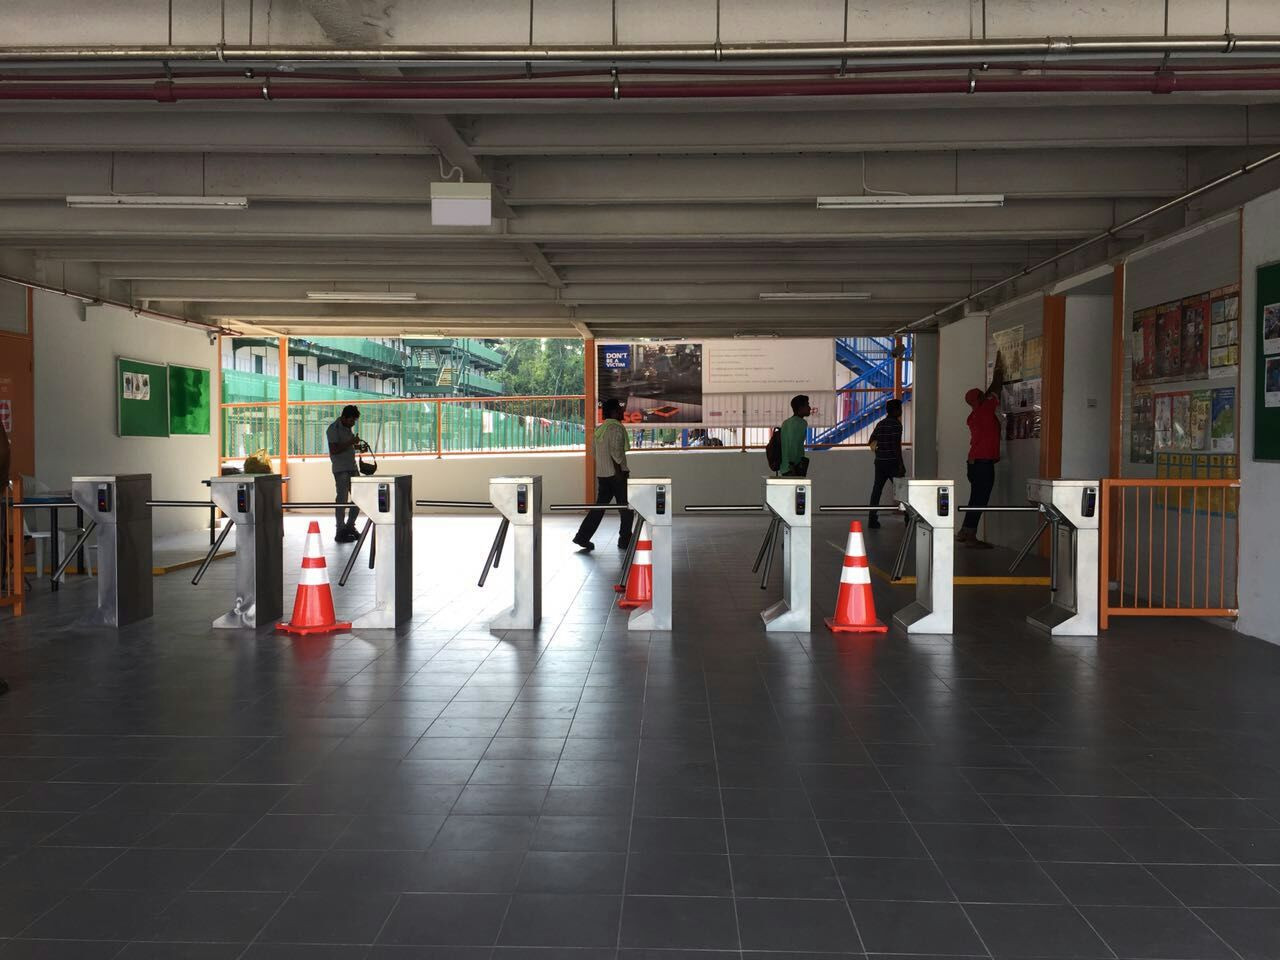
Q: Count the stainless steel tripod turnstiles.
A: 8